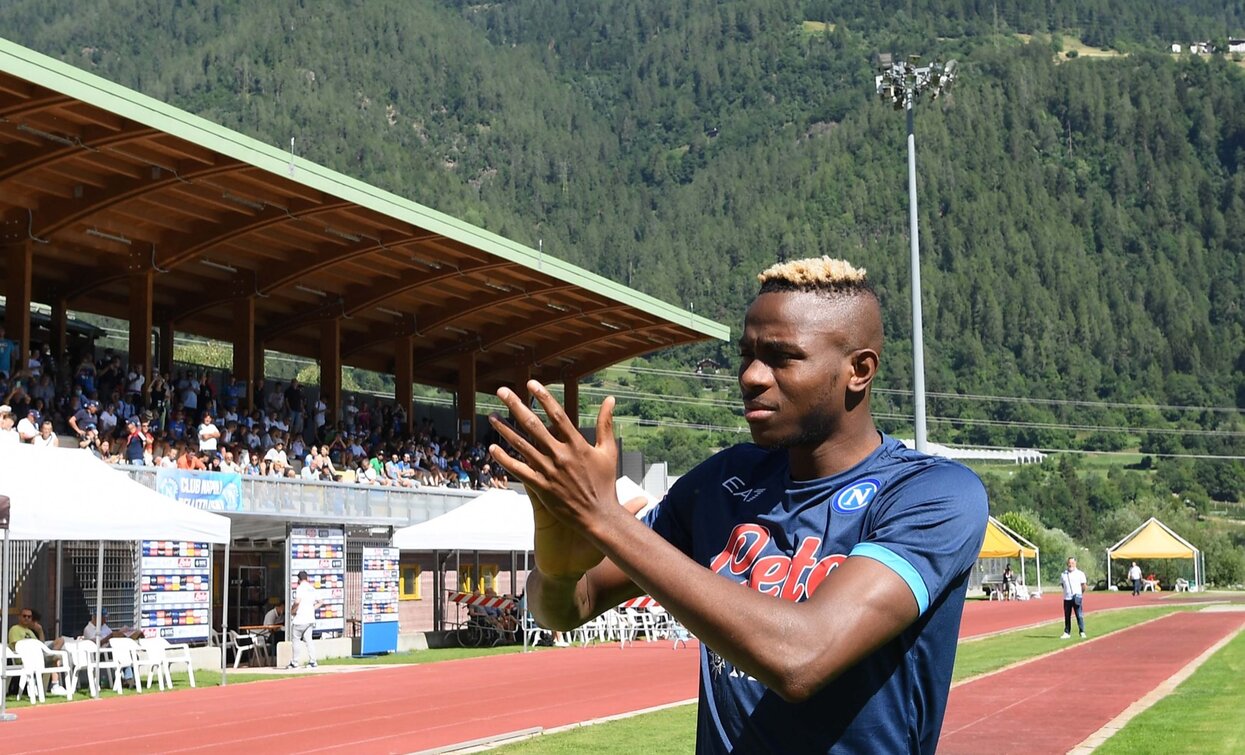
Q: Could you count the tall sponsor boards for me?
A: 3